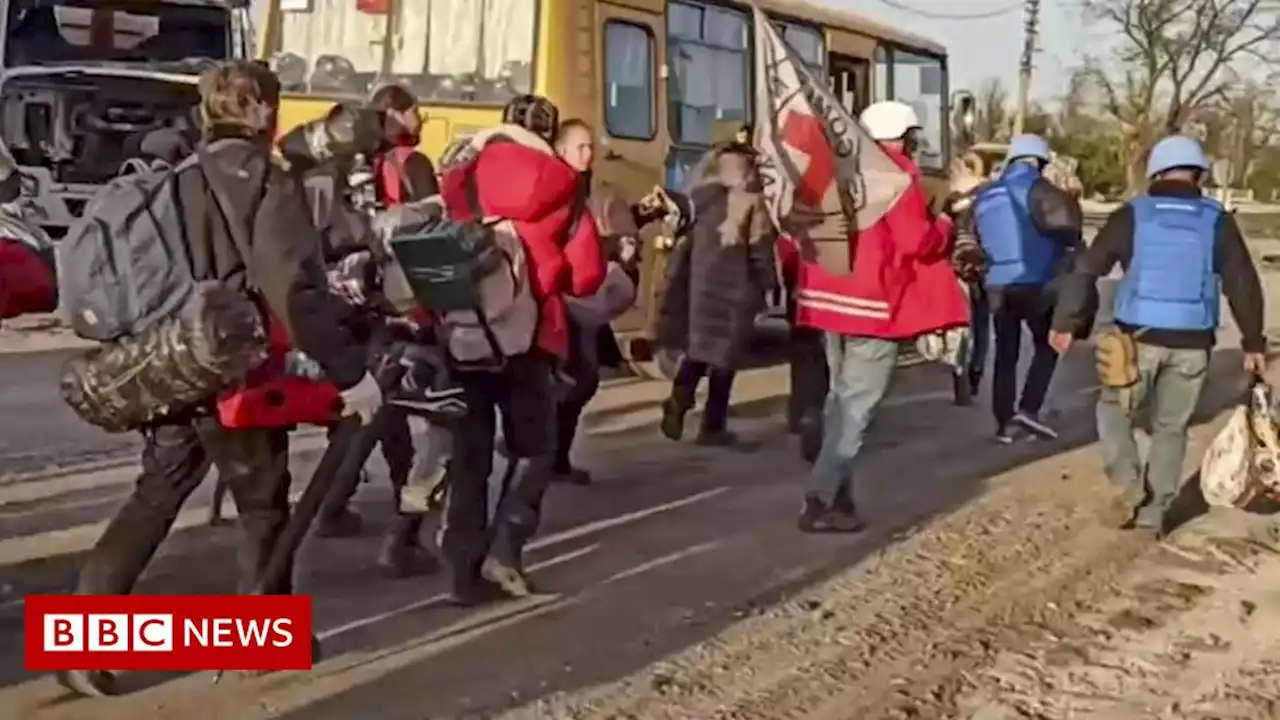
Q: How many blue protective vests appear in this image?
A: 2